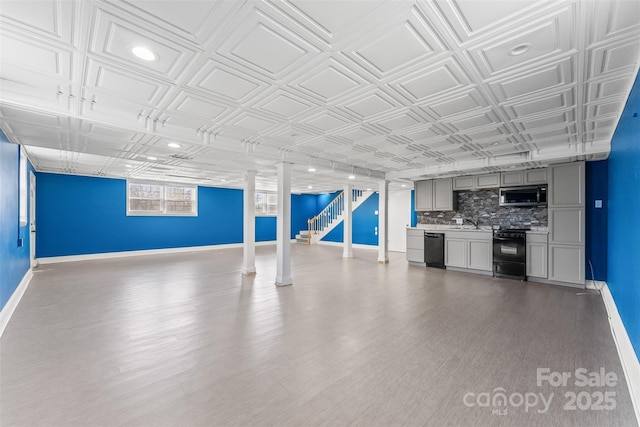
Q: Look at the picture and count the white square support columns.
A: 4